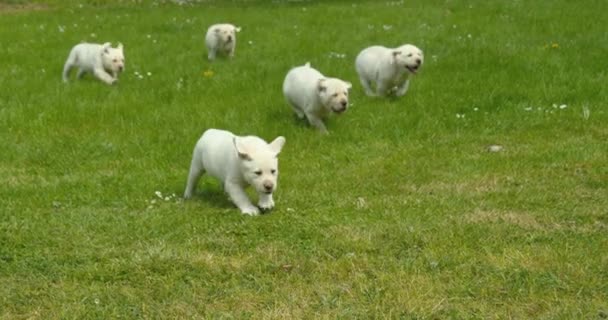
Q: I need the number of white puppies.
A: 5